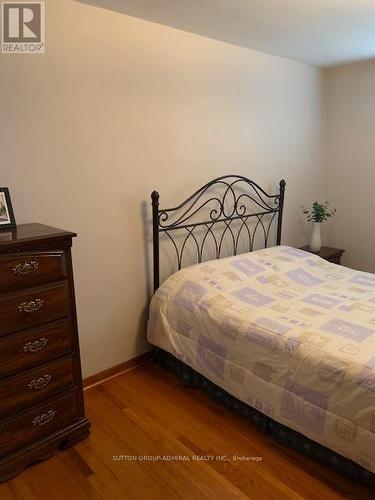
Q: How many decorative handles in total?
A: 5